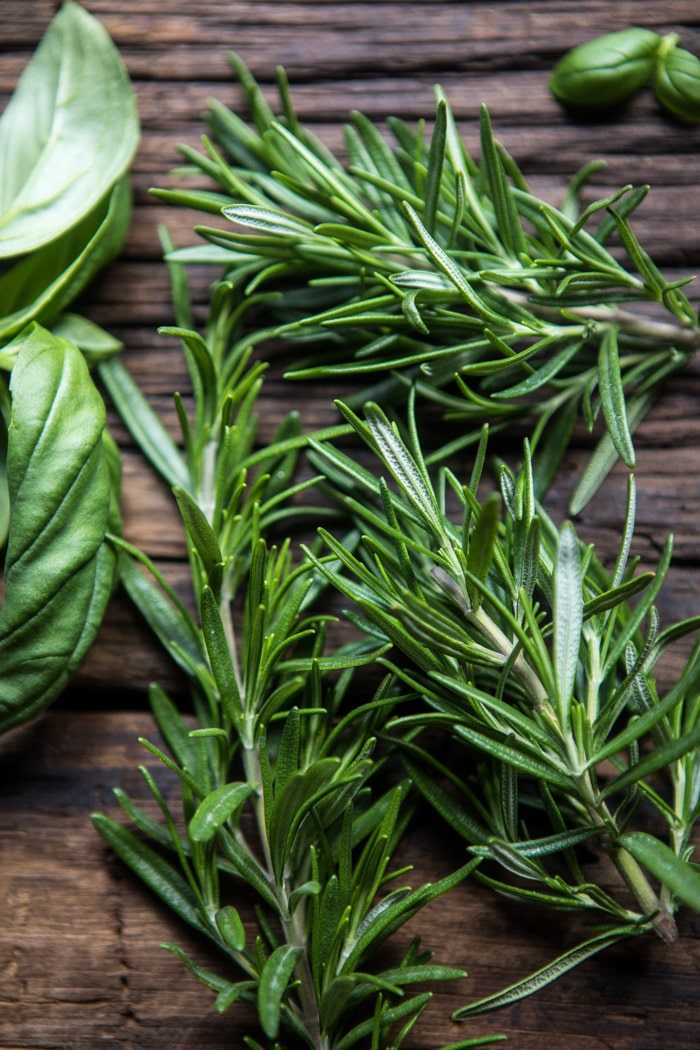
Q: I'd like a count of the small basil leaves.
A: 2